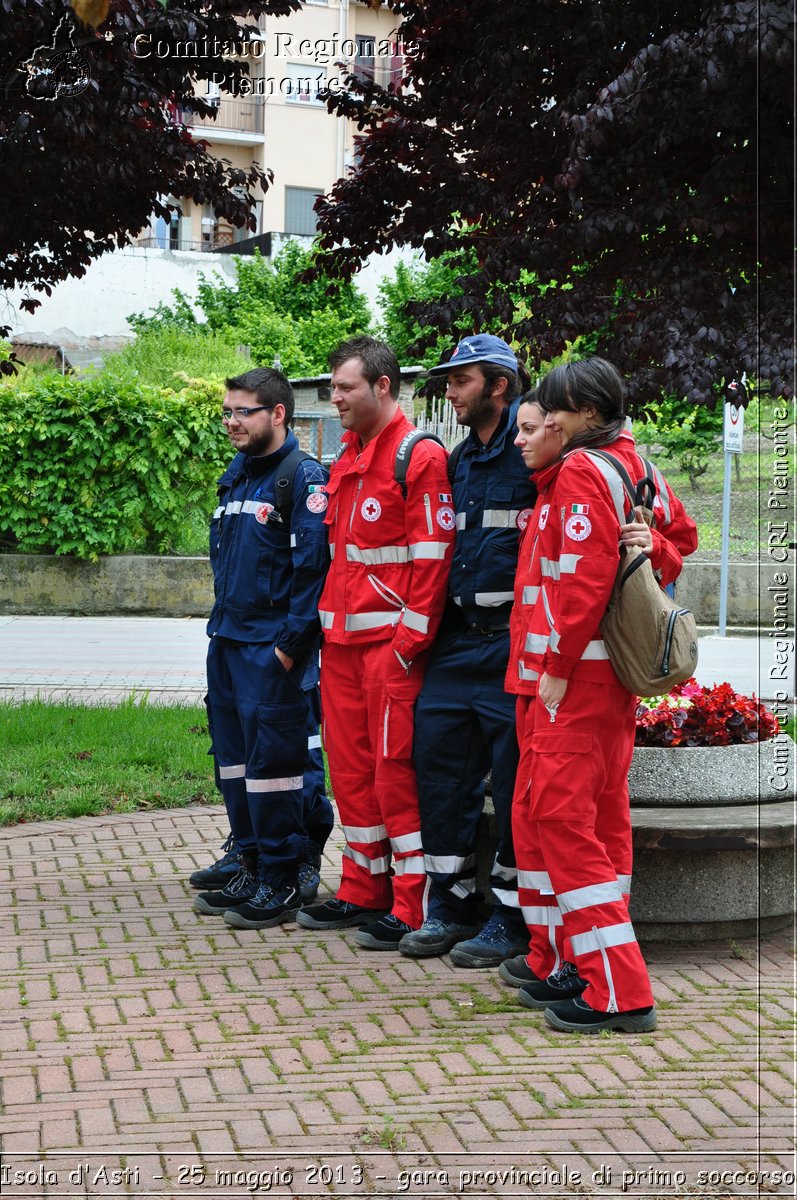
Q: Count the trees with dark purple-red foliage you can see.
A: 2